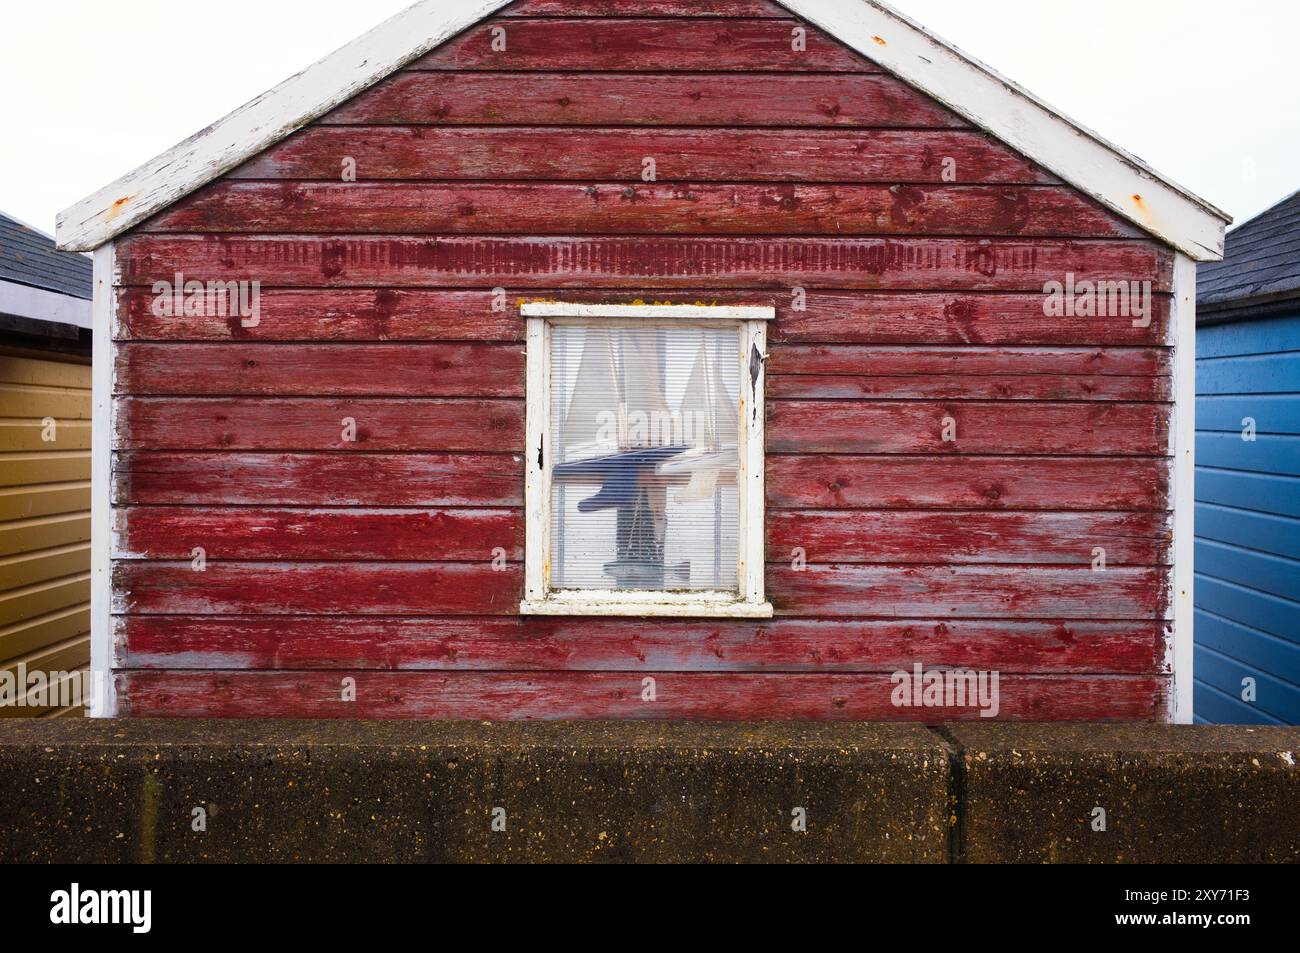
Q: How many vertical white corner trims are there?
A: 2